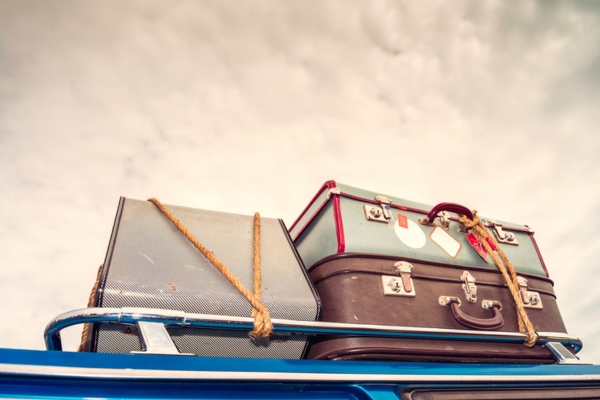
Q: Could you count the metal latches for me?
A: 6